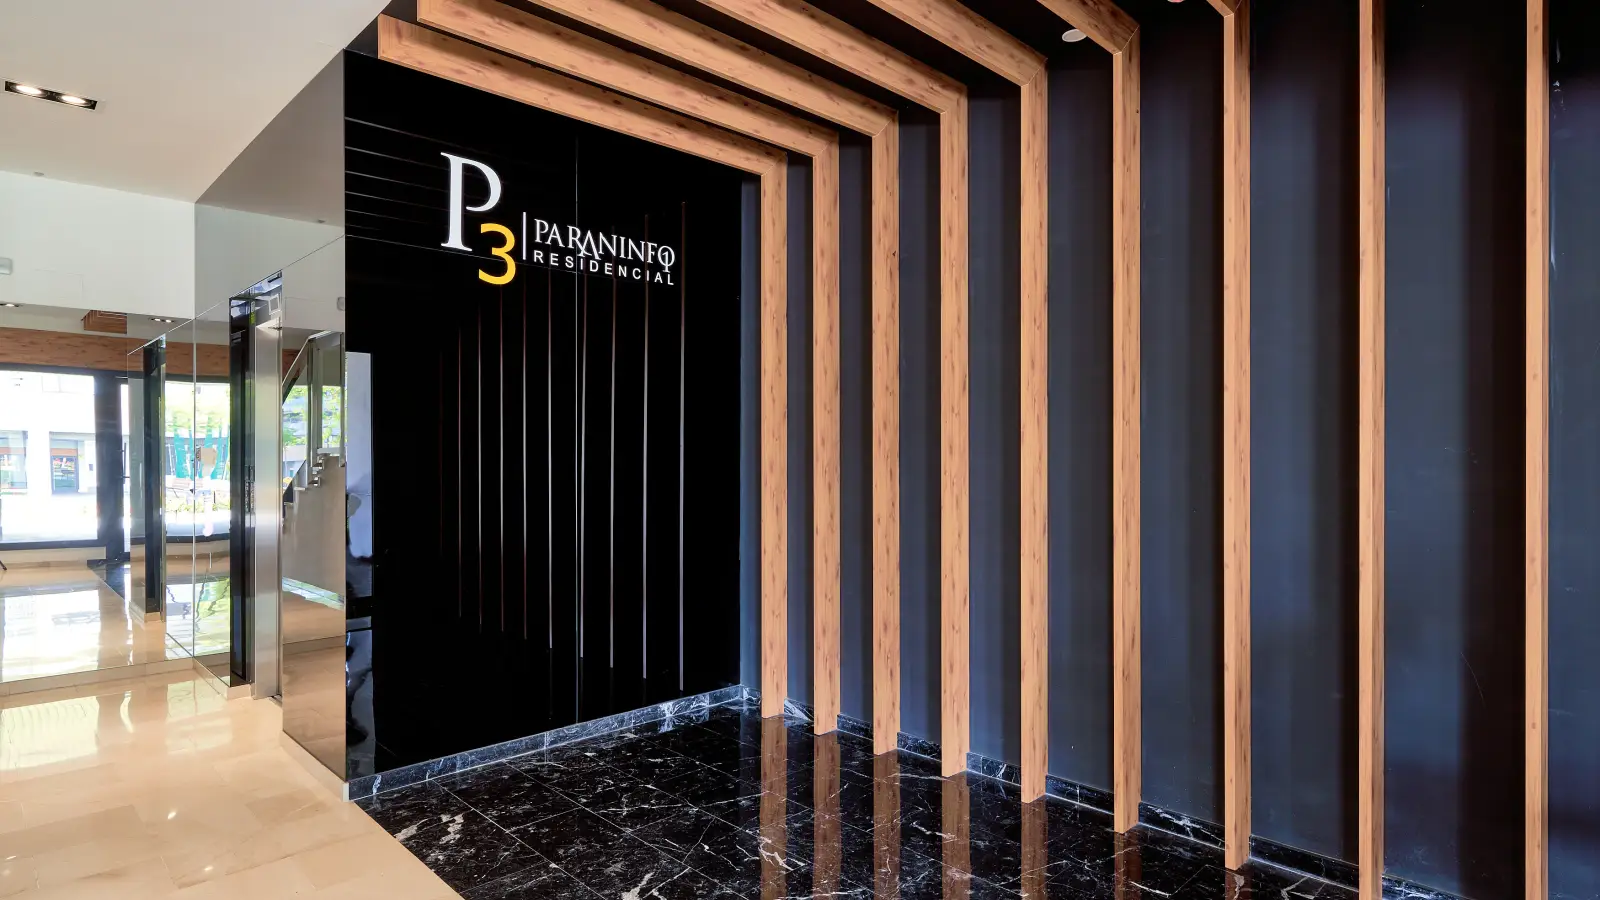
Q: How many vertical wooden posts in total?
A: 9